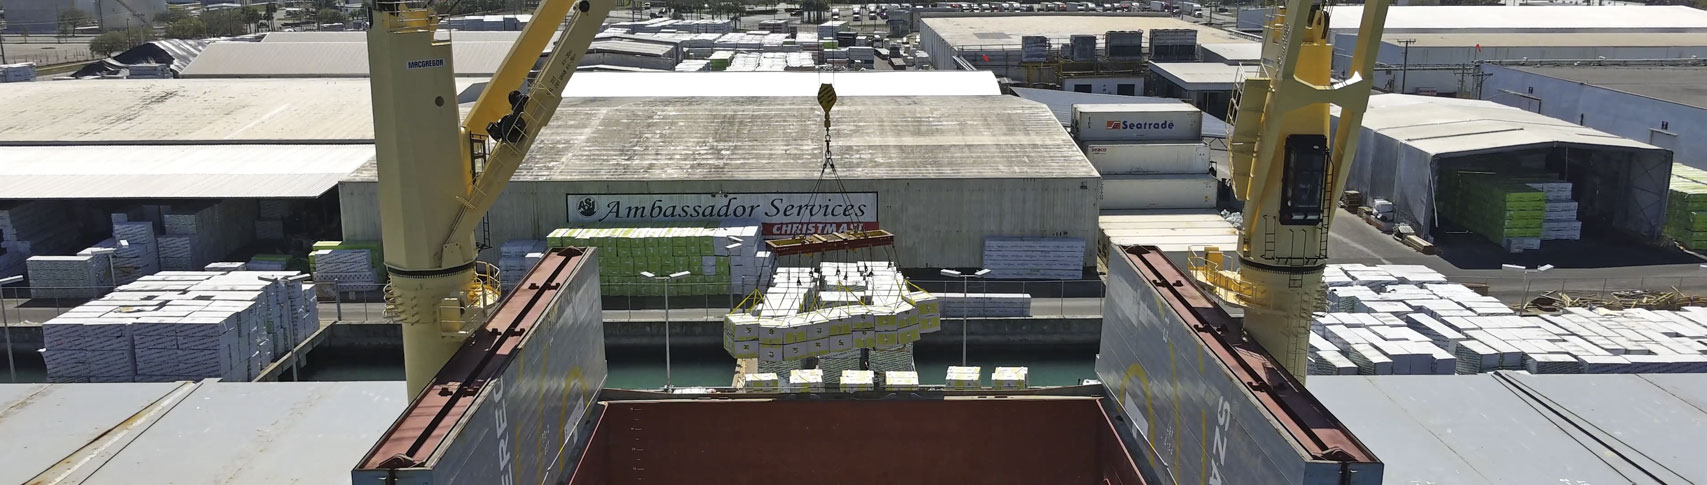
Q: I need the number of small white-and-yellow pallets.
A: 6